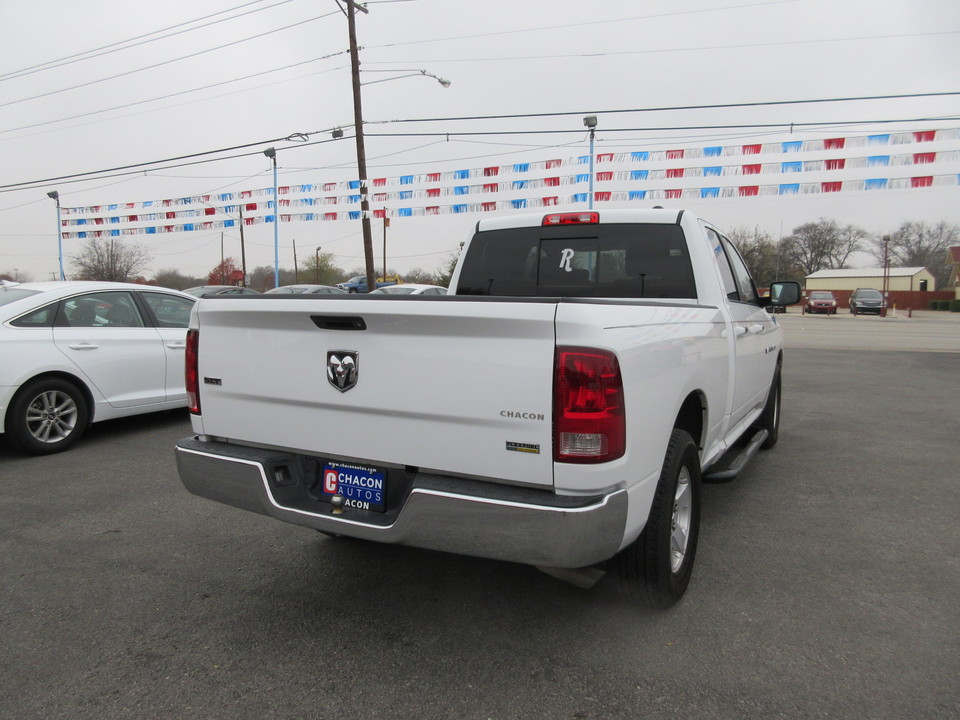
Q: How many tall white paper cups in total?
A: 0